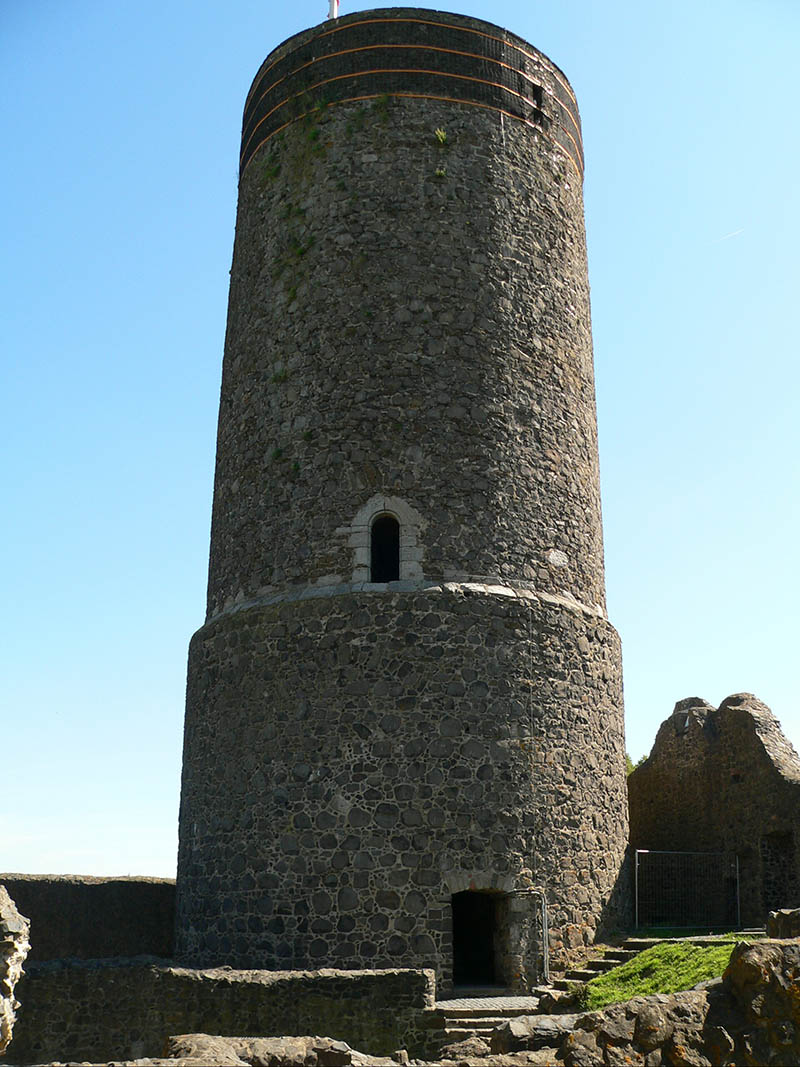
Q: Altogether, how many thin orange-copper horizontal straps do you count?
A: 4